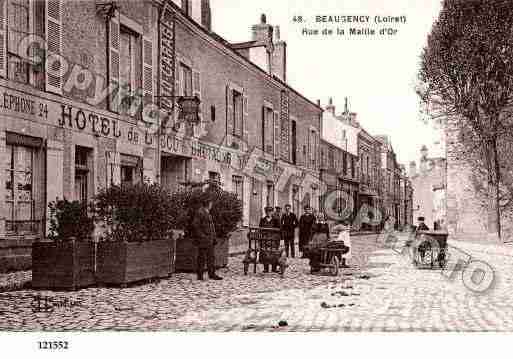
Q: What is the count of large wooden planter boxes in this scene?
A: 3